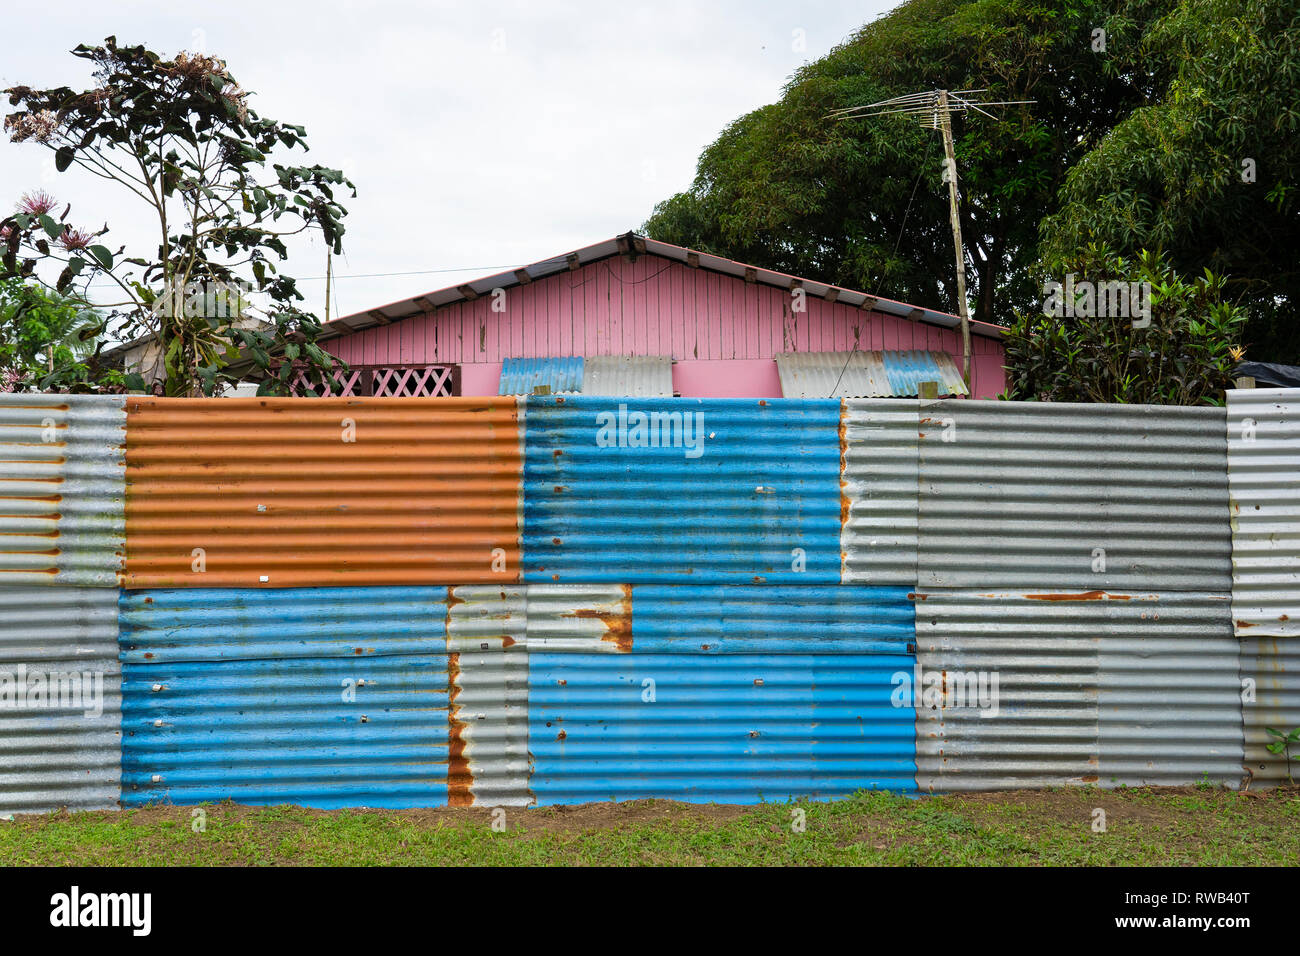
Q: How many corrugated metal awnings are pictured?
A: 2